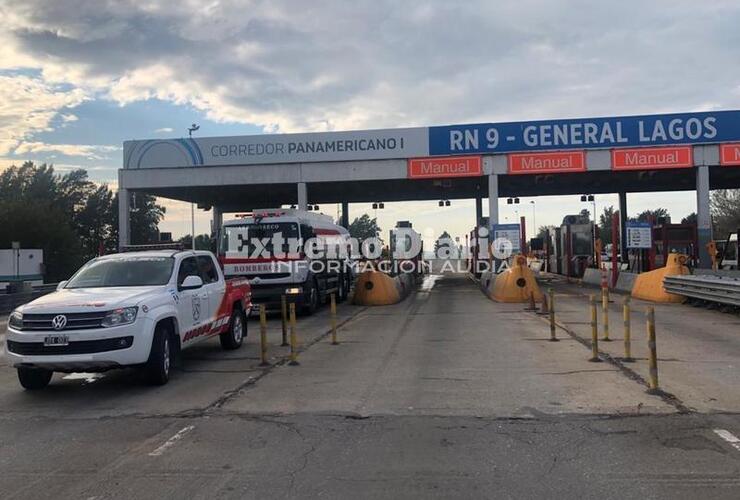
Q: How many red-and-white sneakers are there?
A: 0